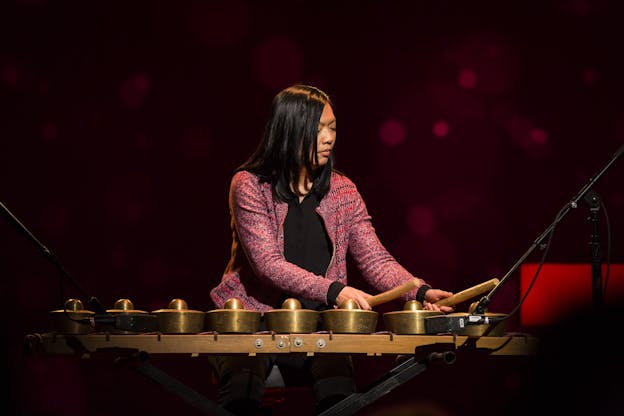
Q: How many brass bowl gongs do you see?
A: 8